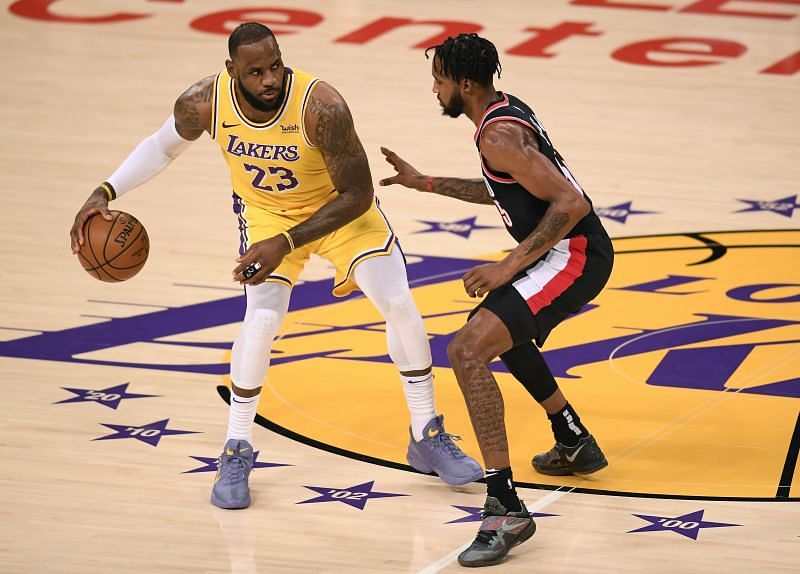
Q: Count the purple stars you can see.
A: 9